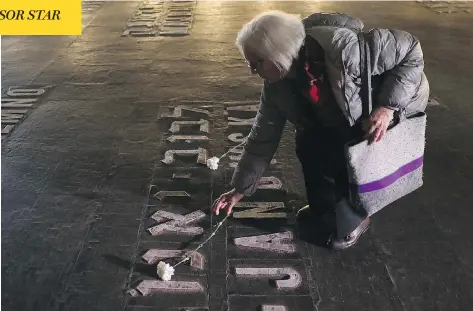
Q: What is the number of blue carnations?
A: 0